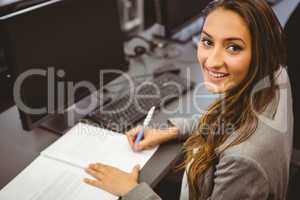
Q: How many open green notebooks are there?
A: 0